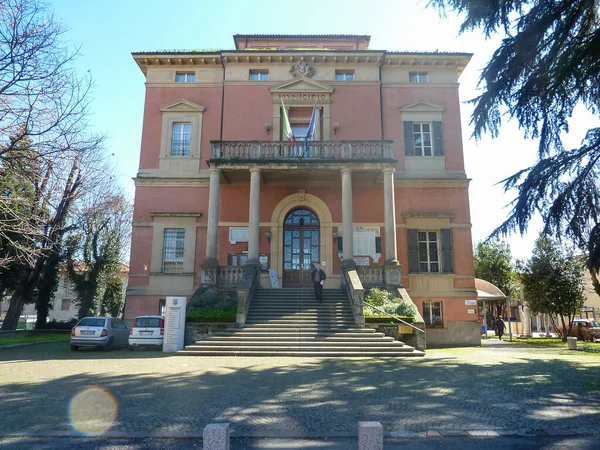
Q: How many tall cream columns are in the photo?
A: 4